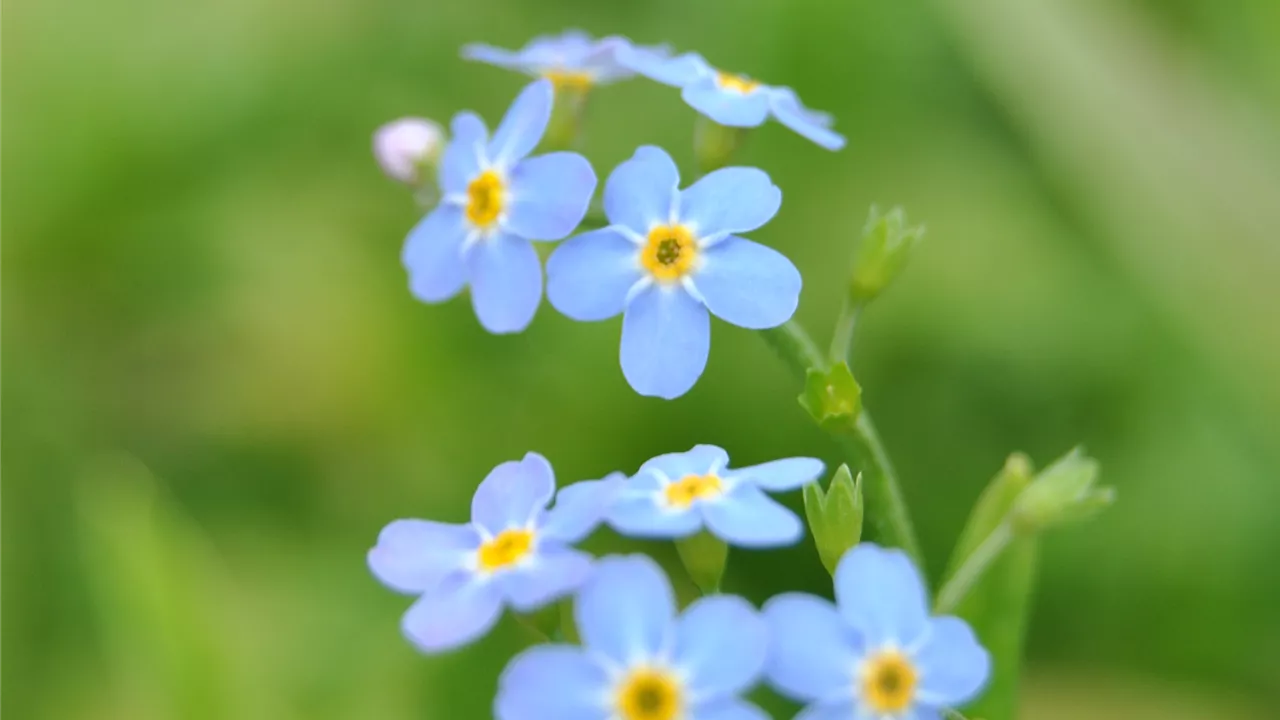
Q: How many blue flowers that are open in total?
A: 8